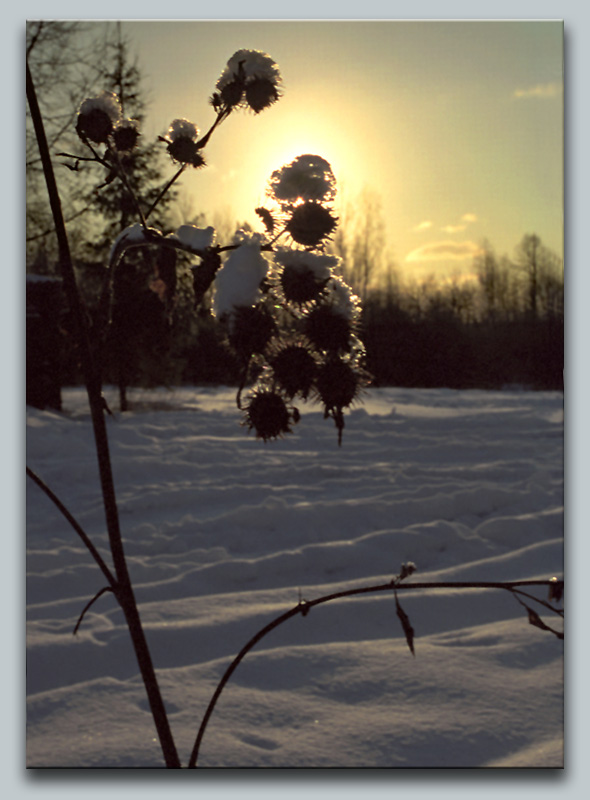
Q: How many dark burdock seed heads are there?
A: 12